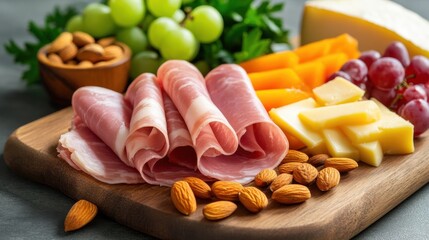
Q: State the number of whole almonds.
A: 15